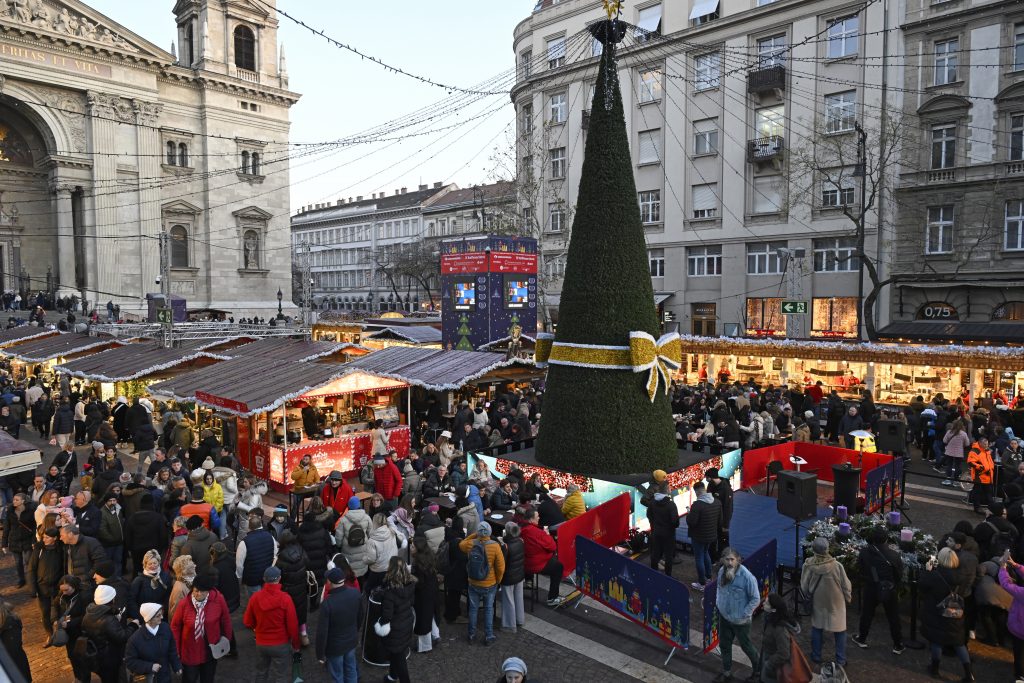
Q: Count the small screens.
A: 2